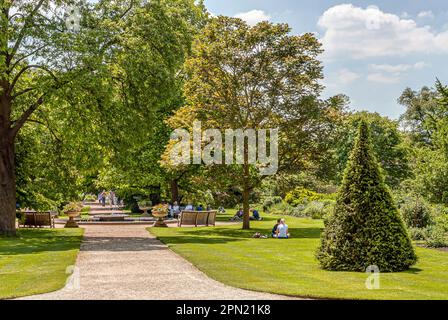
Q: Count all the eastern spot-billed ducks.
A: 0